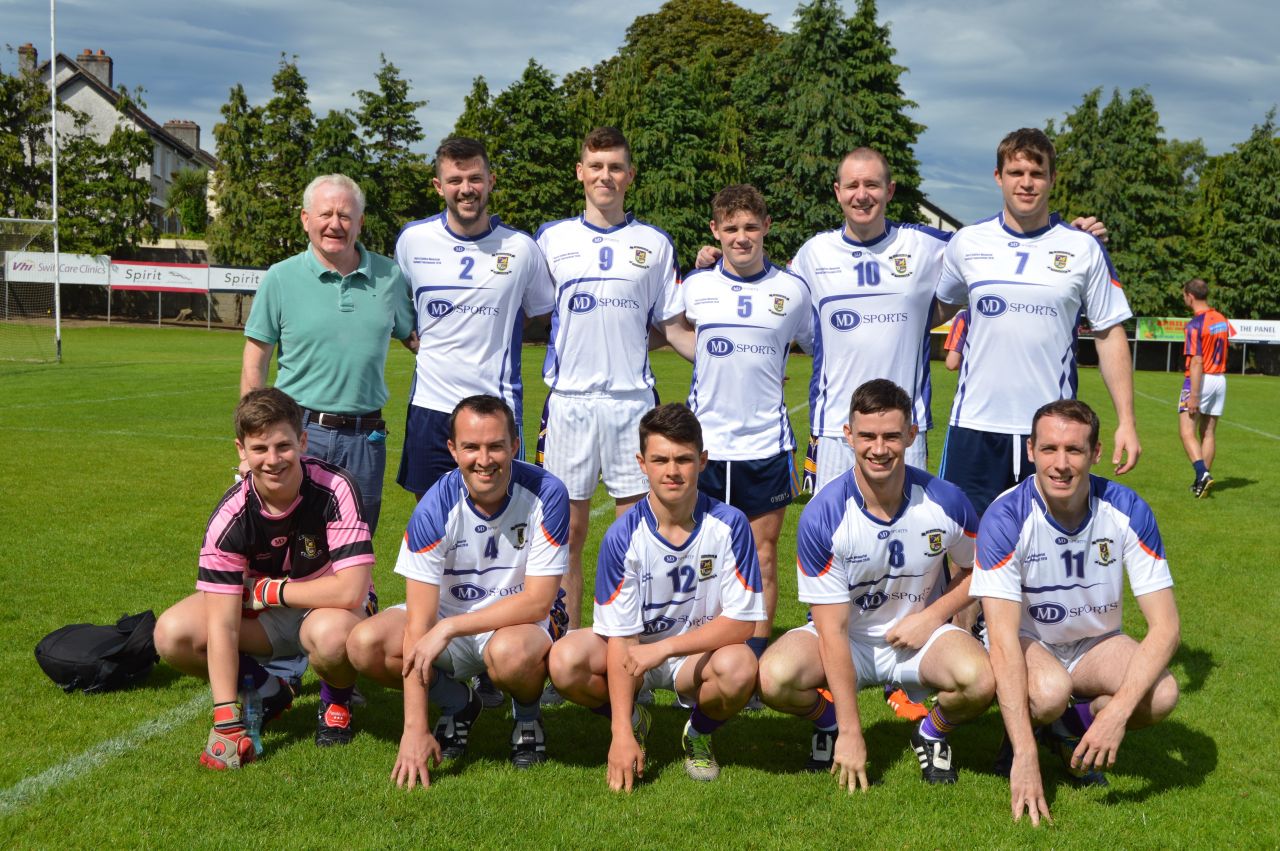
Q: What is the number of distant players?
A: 2